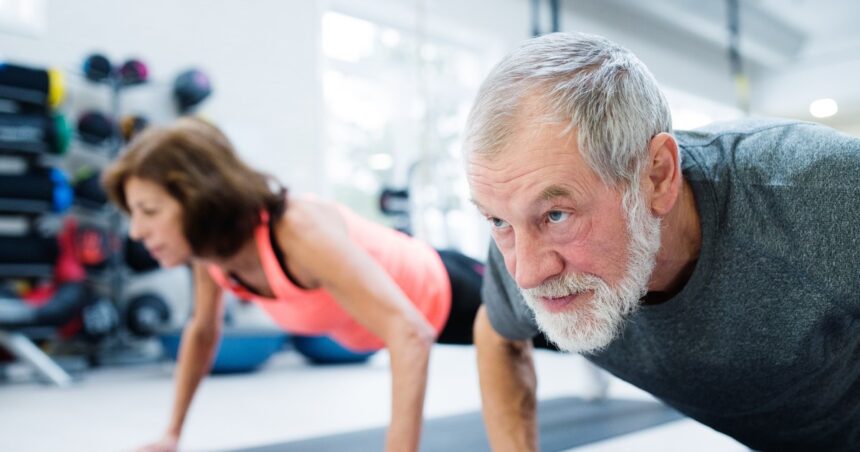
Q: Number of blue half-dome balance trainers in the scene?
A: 2